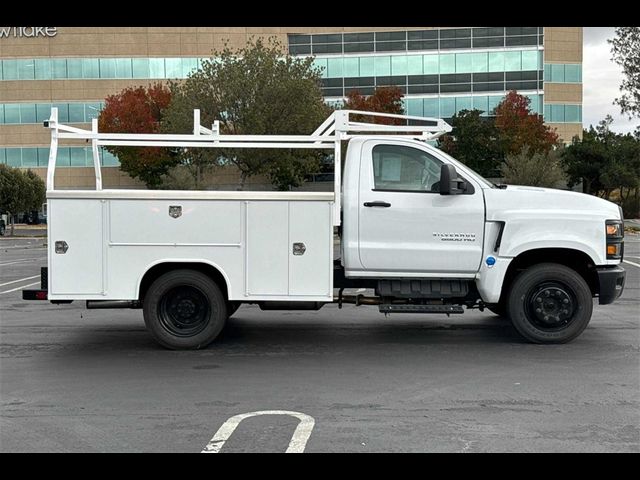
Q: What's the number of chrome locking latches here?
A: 3